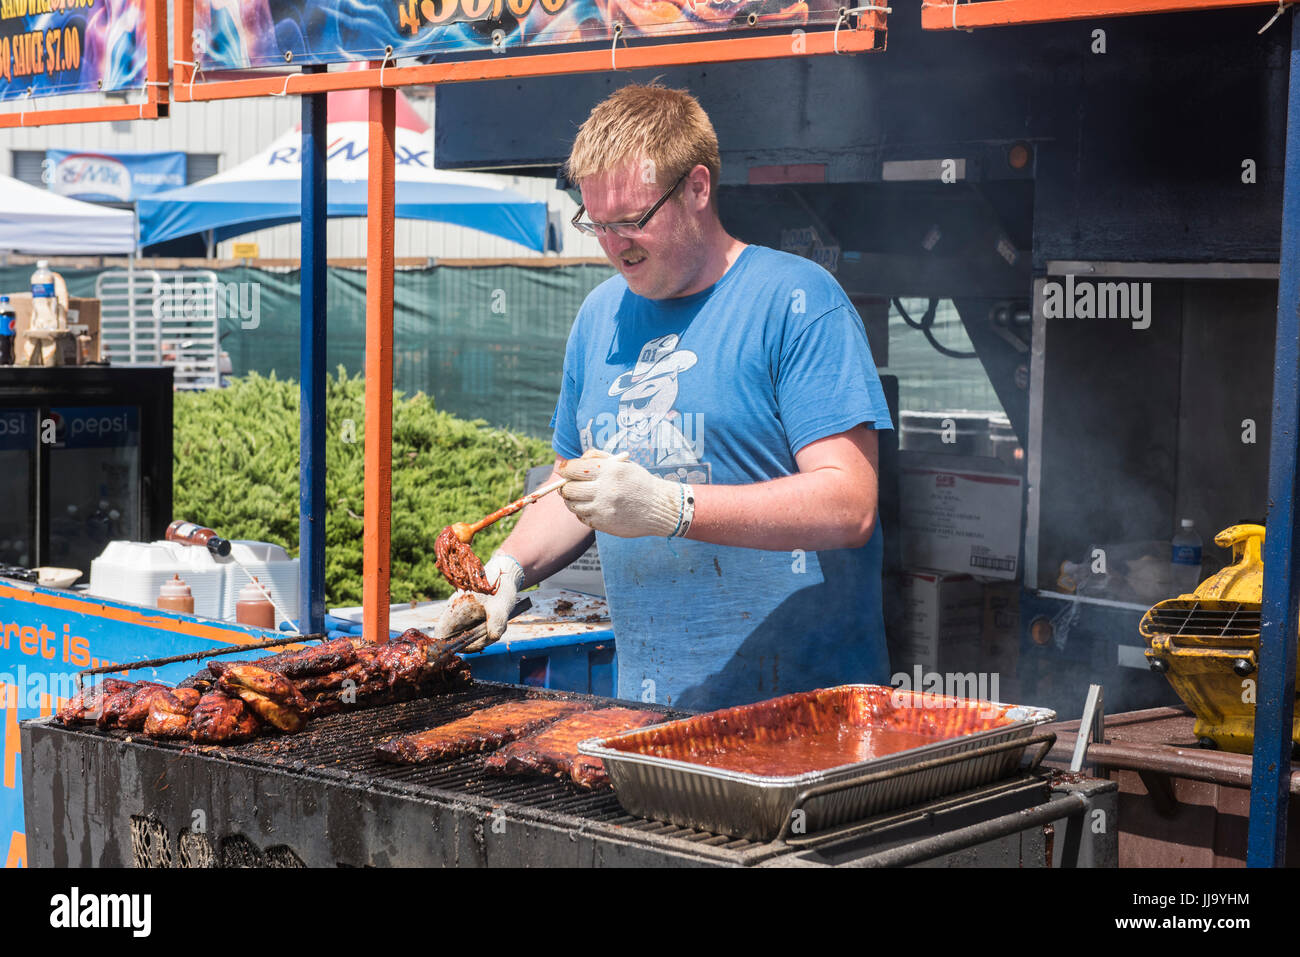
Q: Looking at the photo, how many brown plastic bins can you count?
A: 1